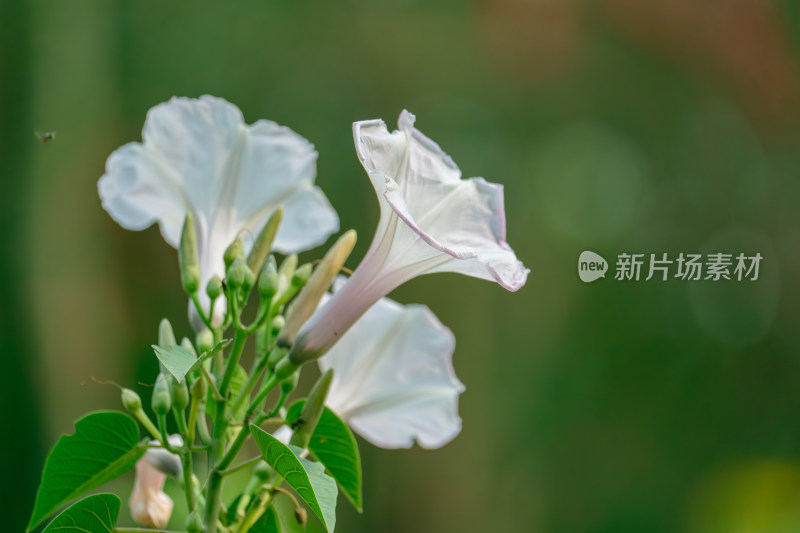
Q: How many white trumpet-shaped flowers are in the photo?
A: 3